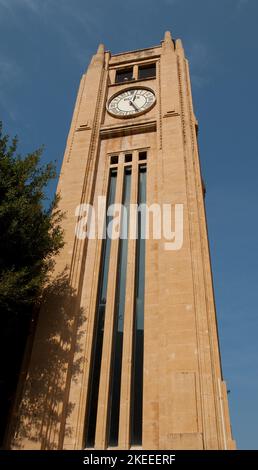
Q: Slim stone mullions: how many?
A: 2